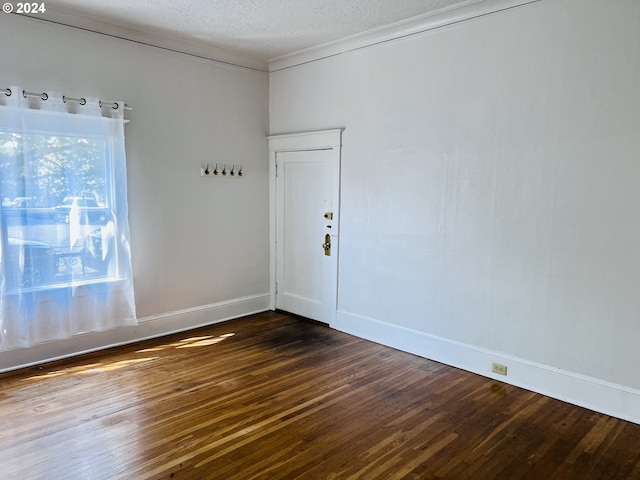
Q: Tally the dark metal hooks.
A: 5